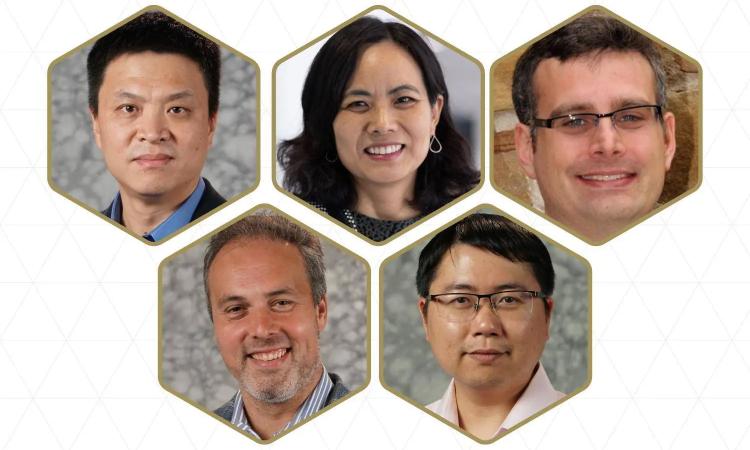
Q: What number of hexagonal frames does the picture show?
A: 5